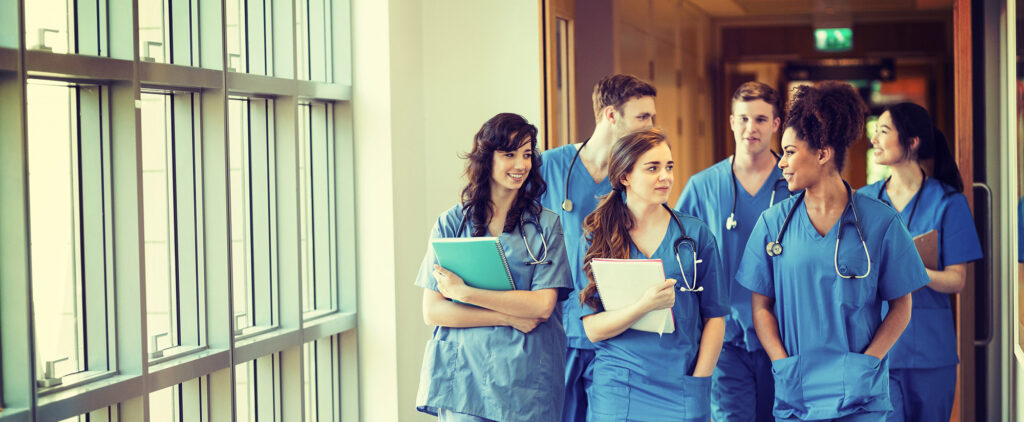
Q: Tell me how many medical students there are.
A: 6